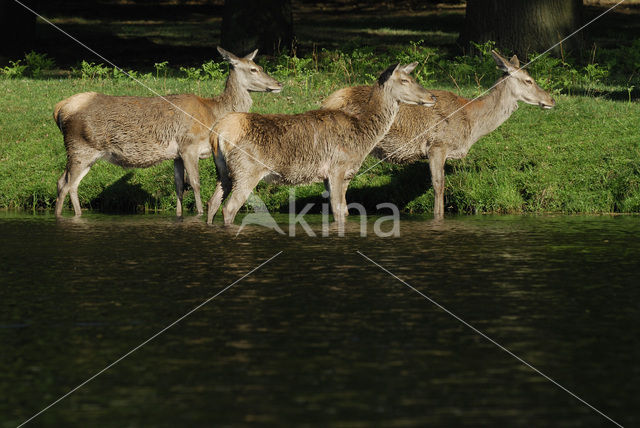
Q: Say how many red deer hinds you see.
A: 3